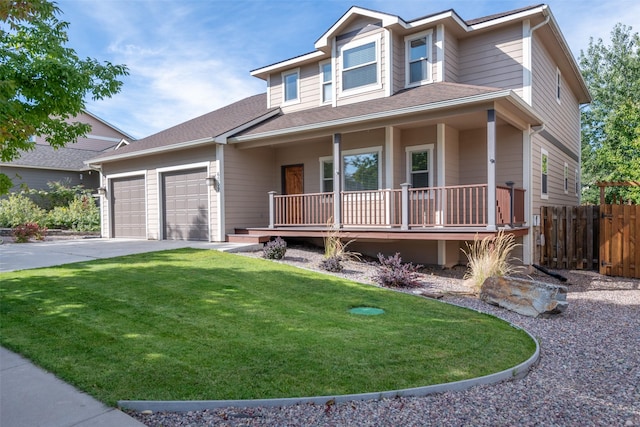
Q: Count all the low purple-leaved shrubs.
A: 3